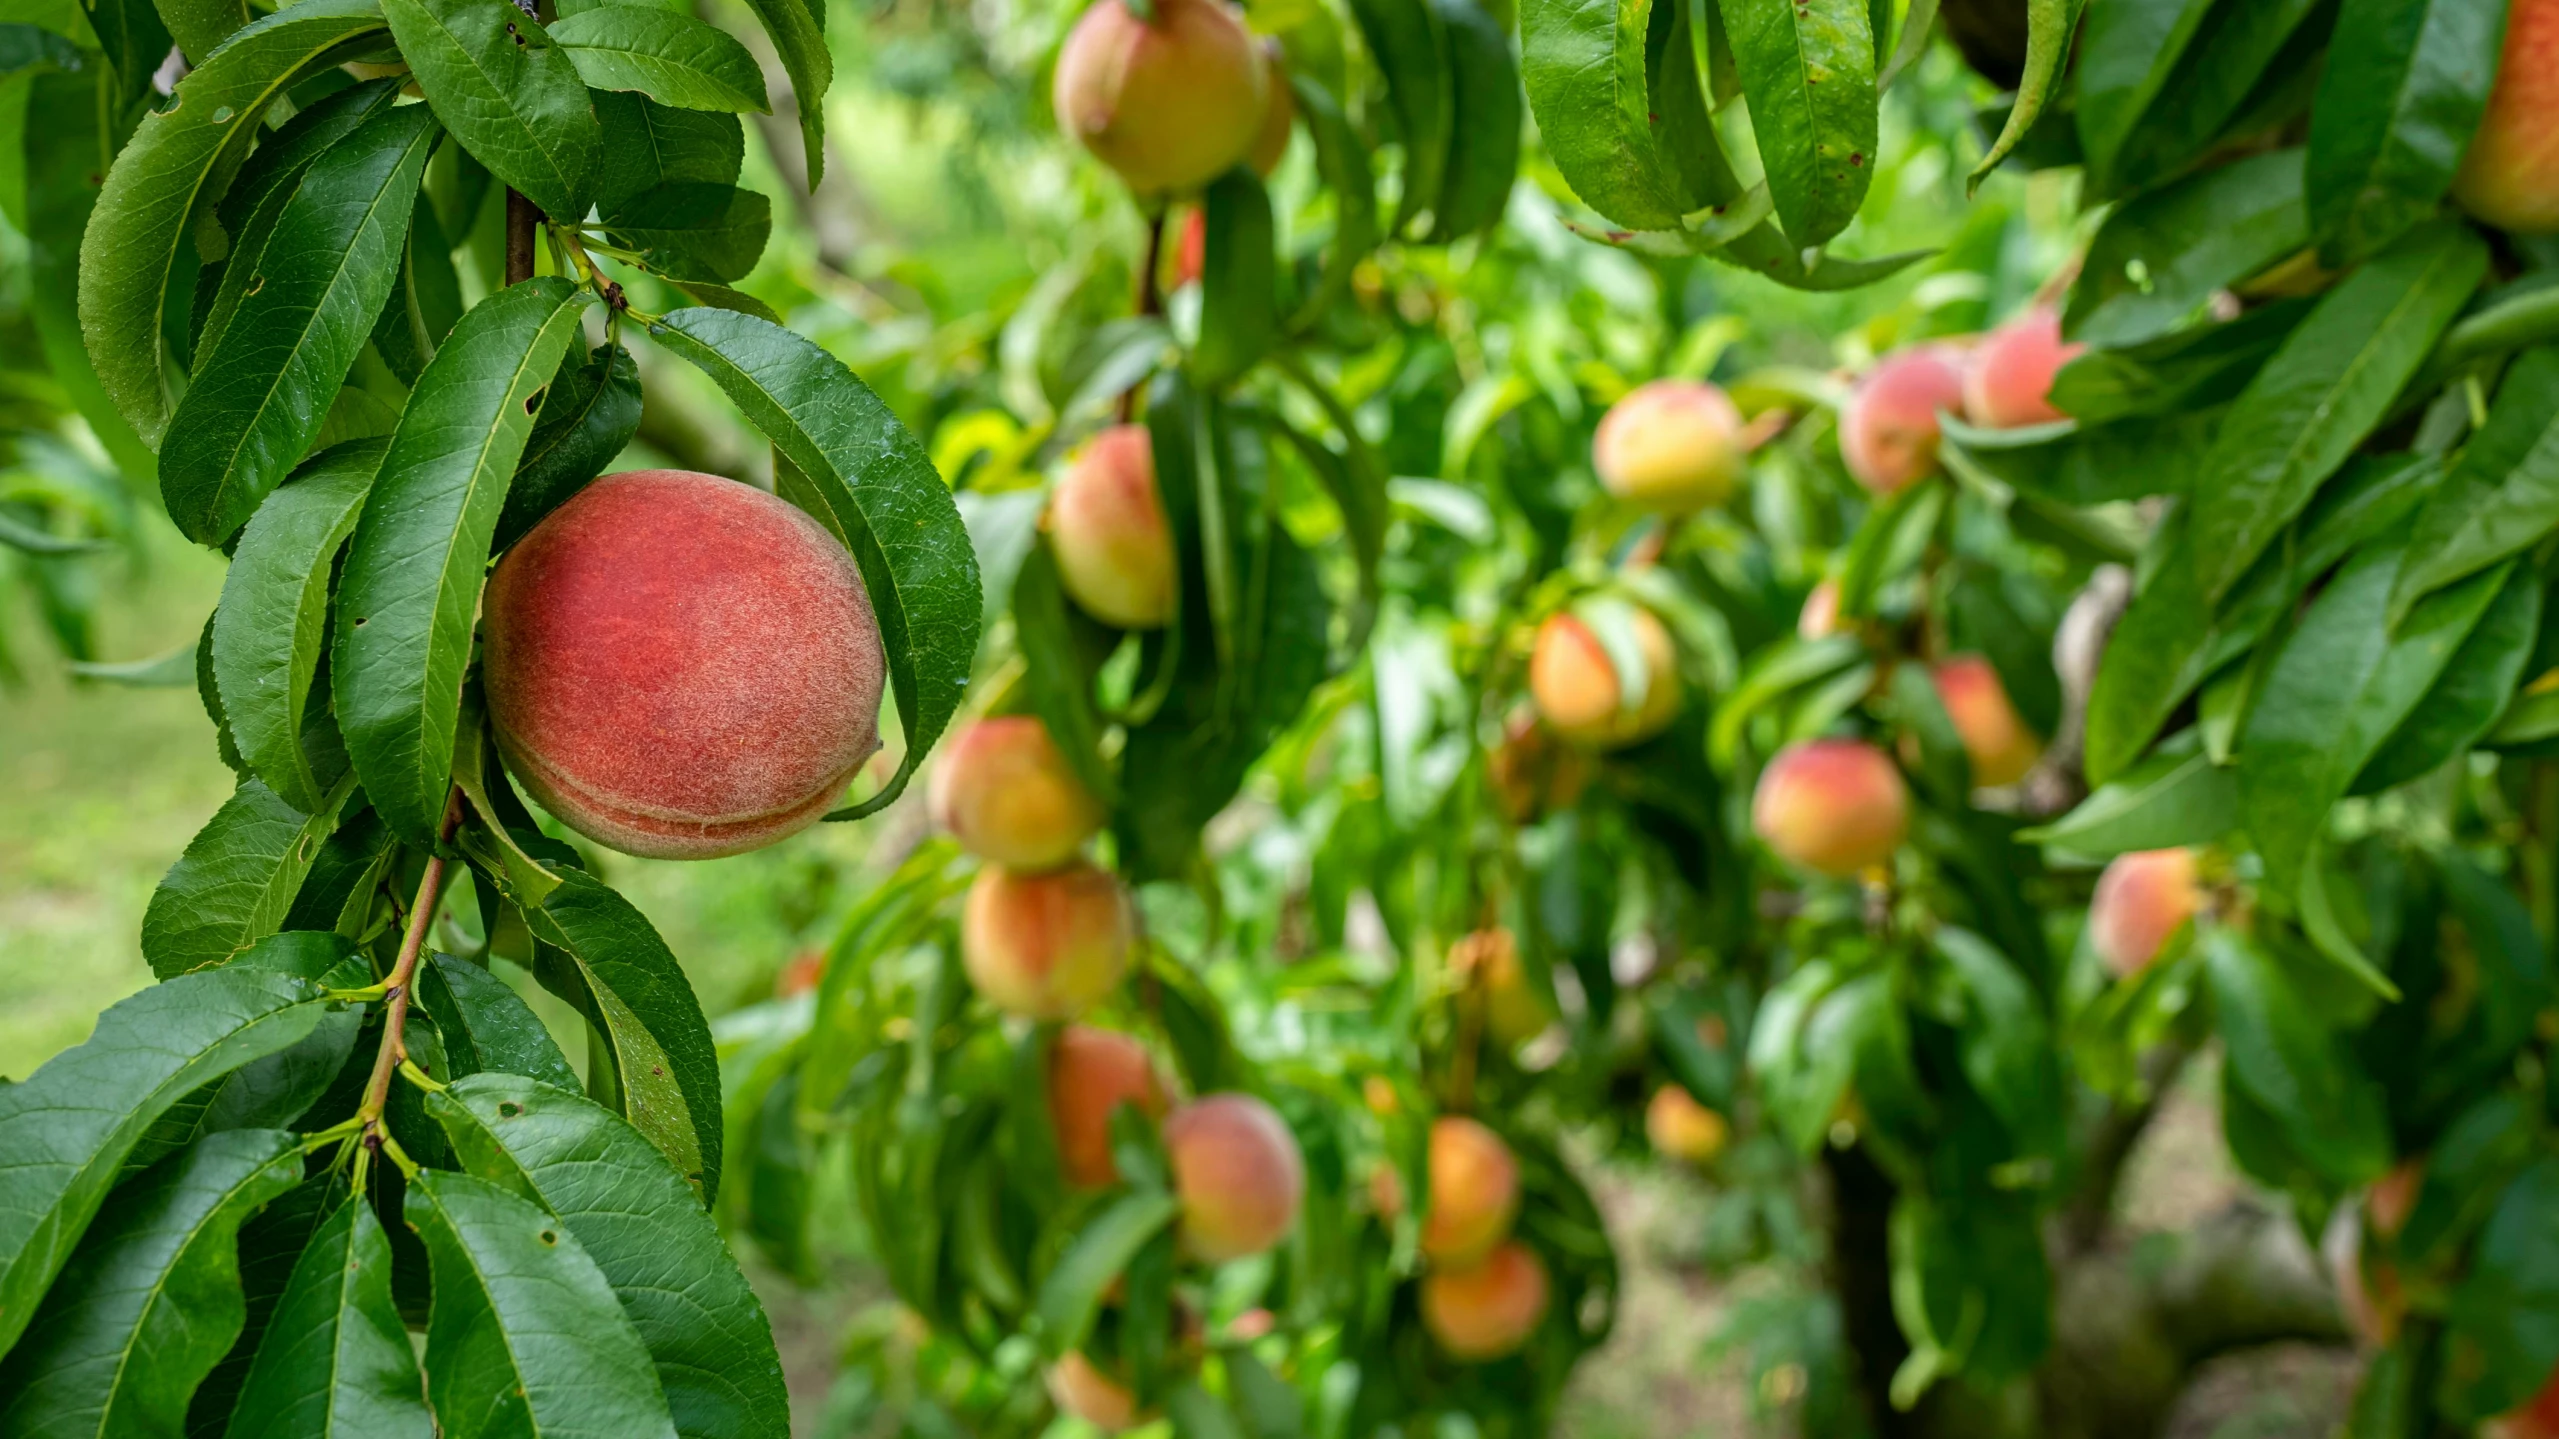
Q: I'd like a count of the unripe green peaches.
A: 0